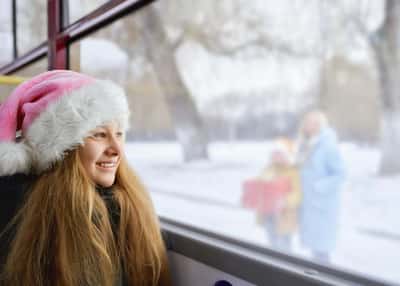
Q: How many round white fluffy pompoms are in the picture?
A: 1